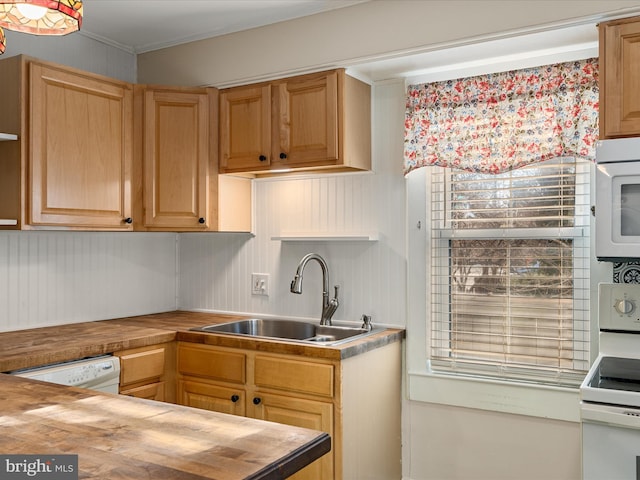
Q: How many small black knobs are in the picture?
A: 6